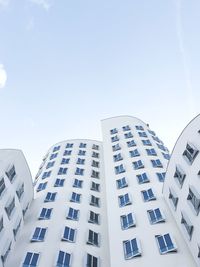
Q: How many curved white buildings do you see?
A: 4